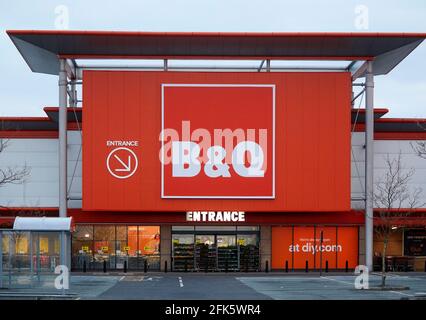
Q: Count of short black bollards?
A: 14